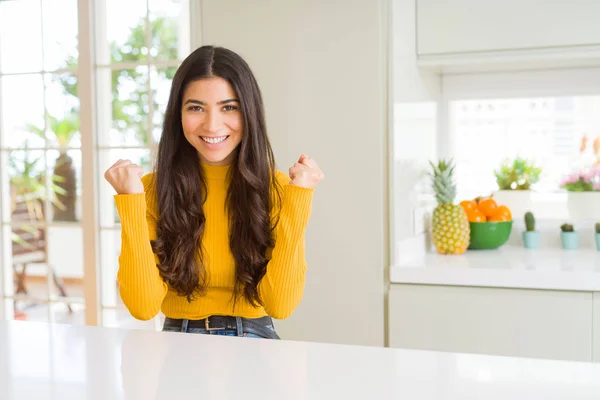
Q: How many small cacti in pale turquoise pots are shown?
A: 3